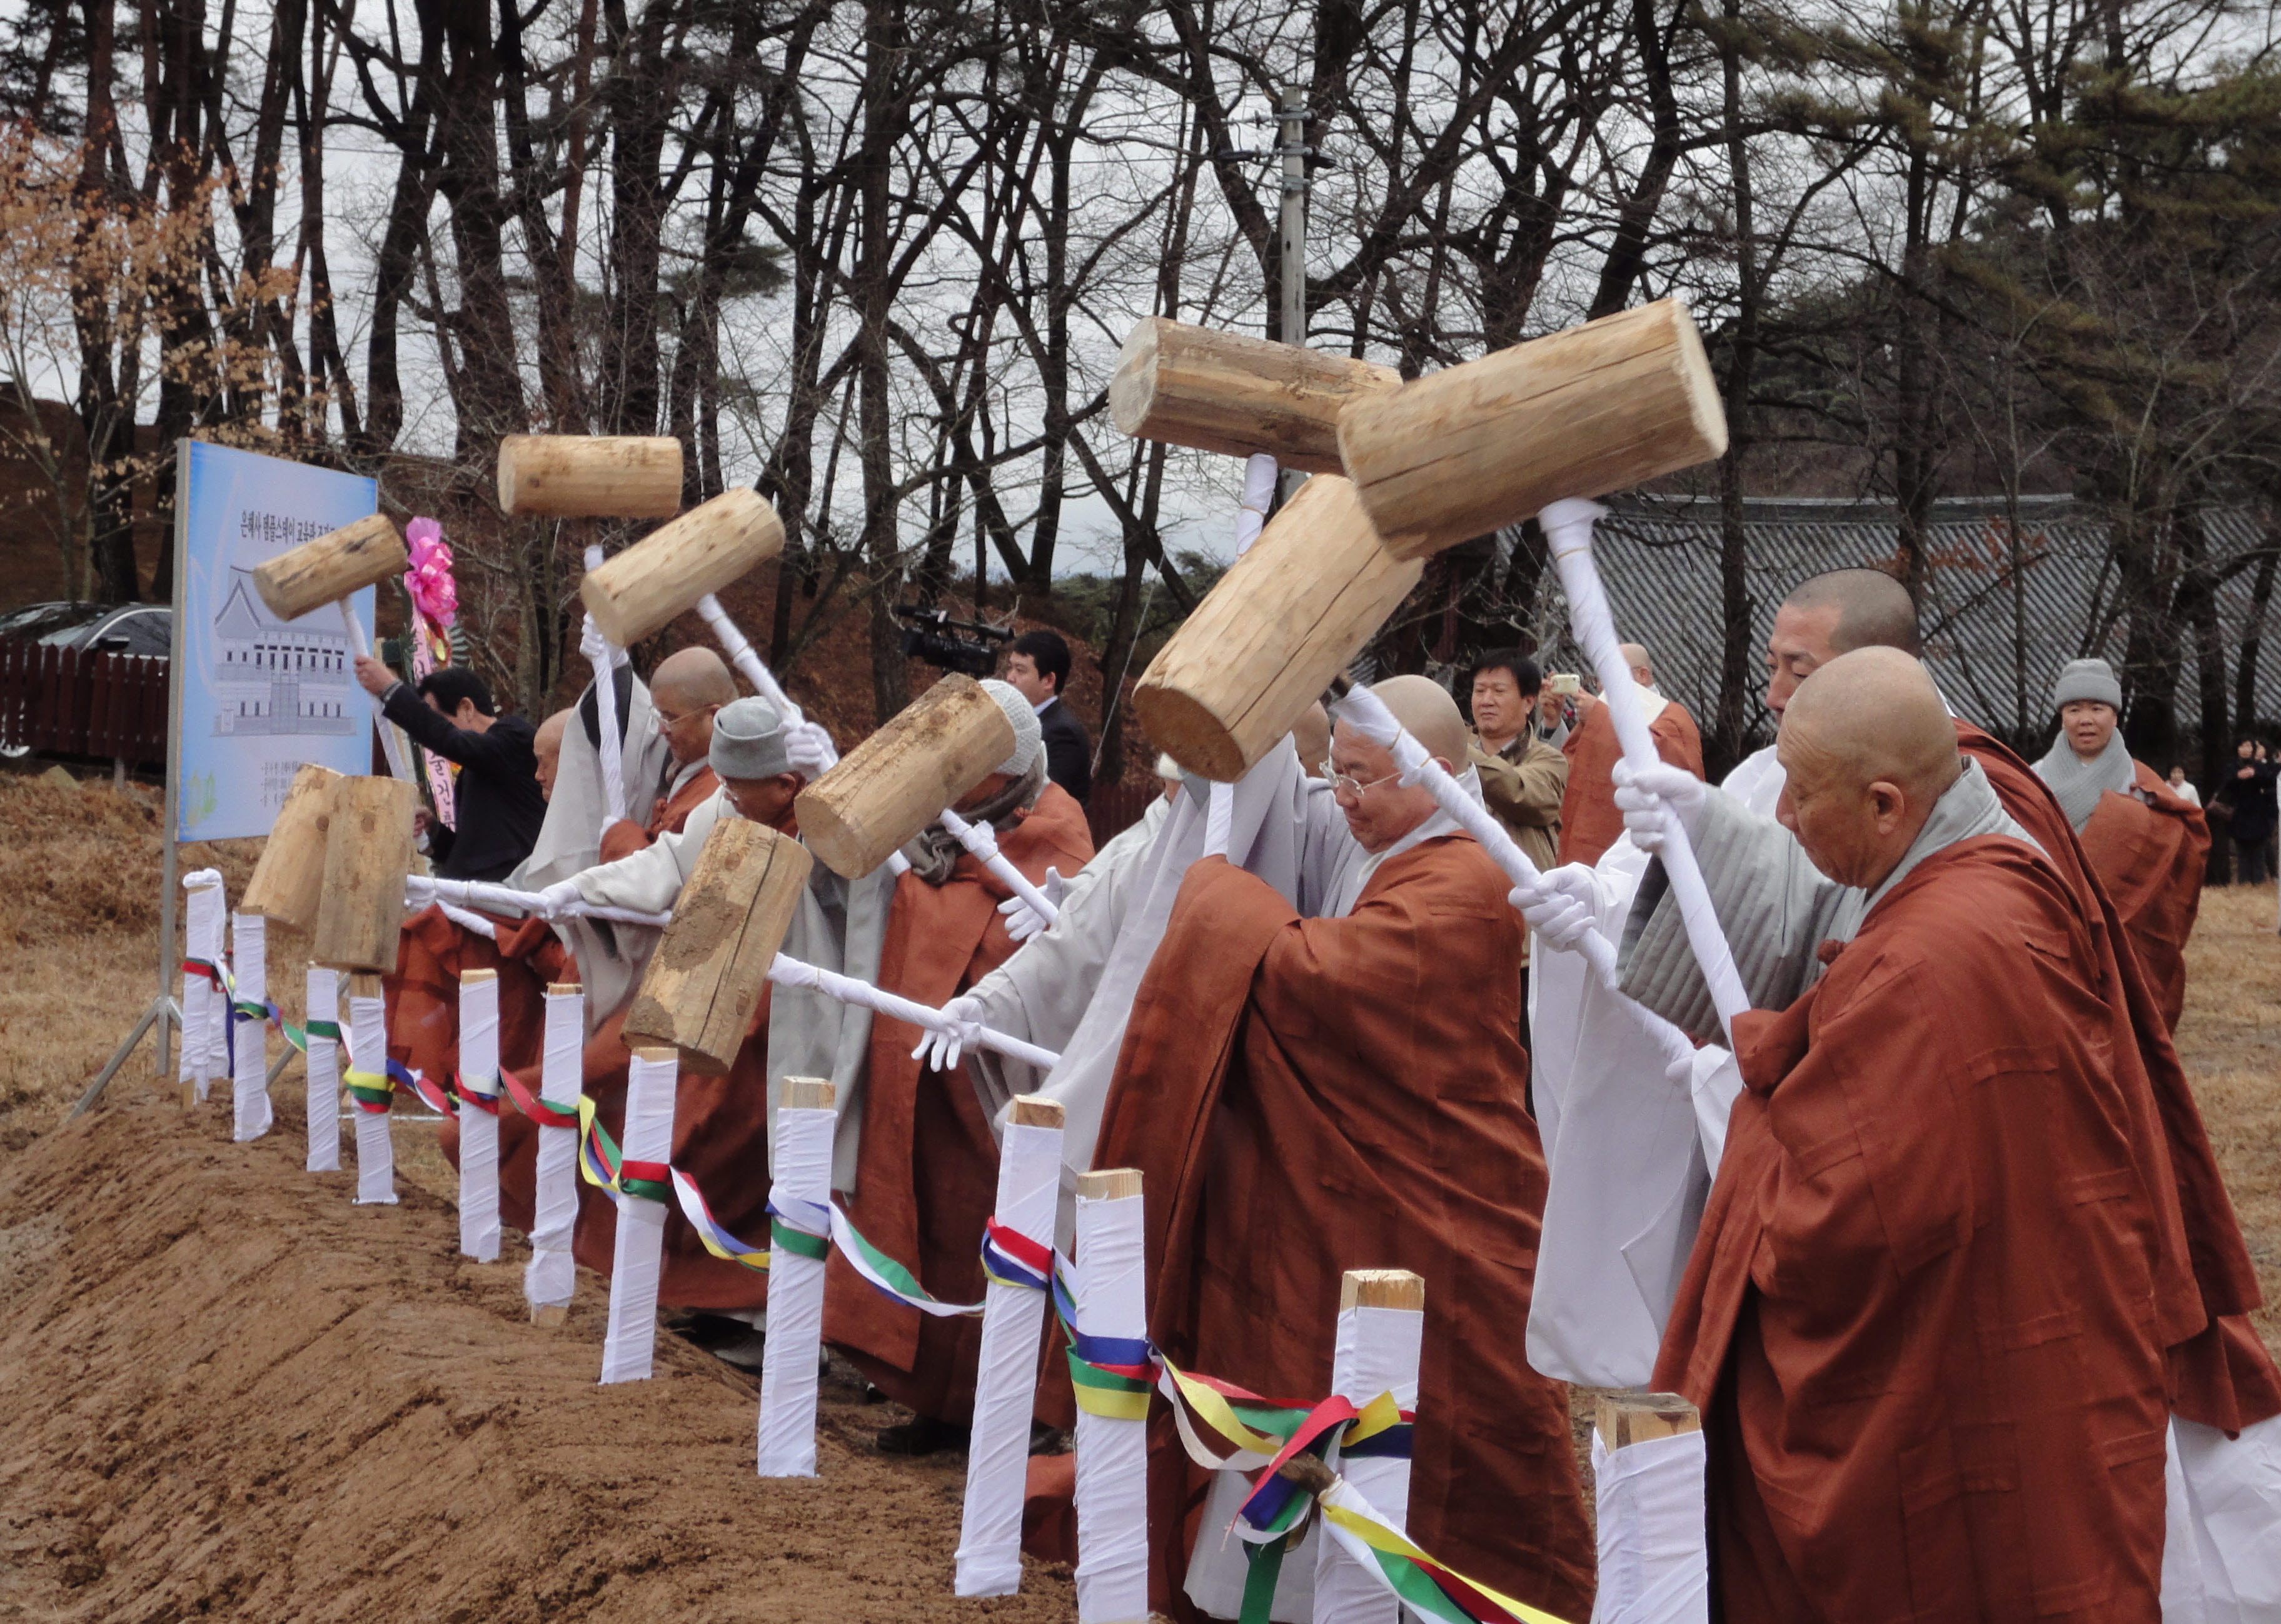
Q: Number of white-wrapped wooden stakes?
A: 12